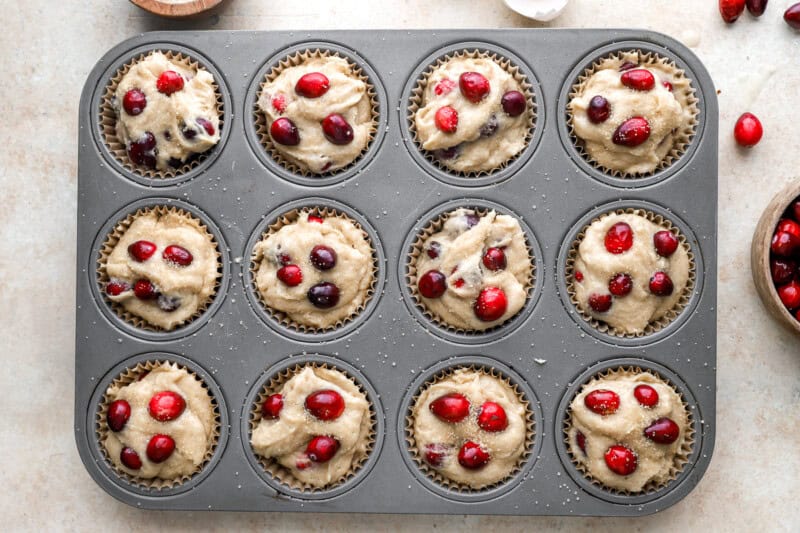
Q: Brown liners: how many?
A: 12